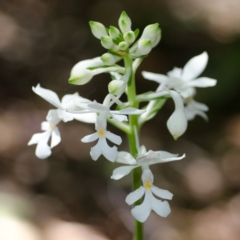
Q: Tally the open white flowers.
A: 4